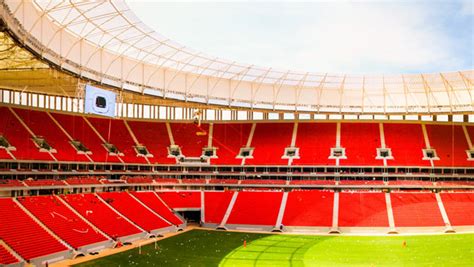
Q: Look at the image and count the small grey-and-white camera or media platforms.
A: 13